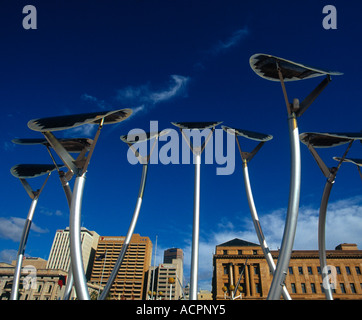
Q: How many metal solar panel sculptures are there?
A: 9